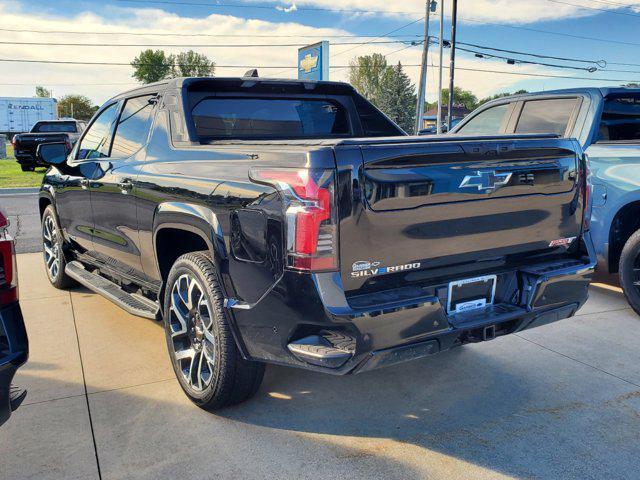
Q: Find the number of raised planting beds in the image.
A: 0